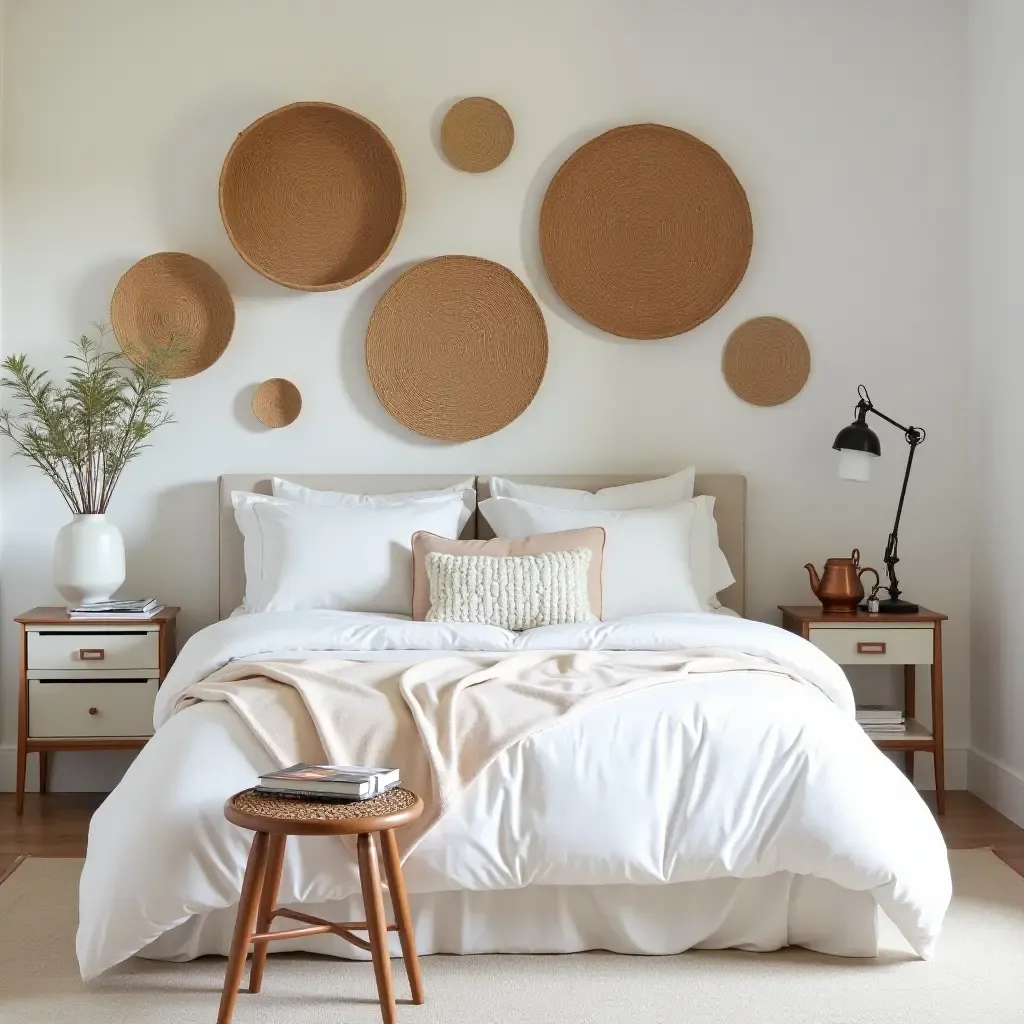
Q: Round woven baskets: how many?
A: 7